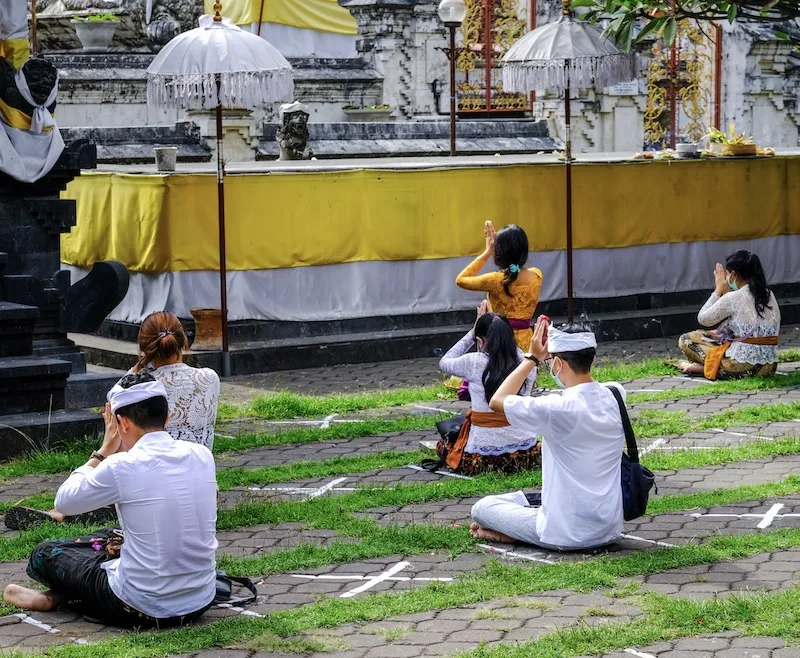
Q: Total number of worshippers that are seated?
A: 6